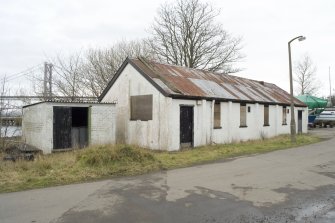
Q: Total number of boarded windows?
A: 5